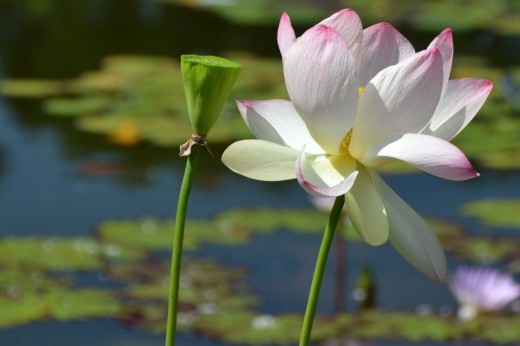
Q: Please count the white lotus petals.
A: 13